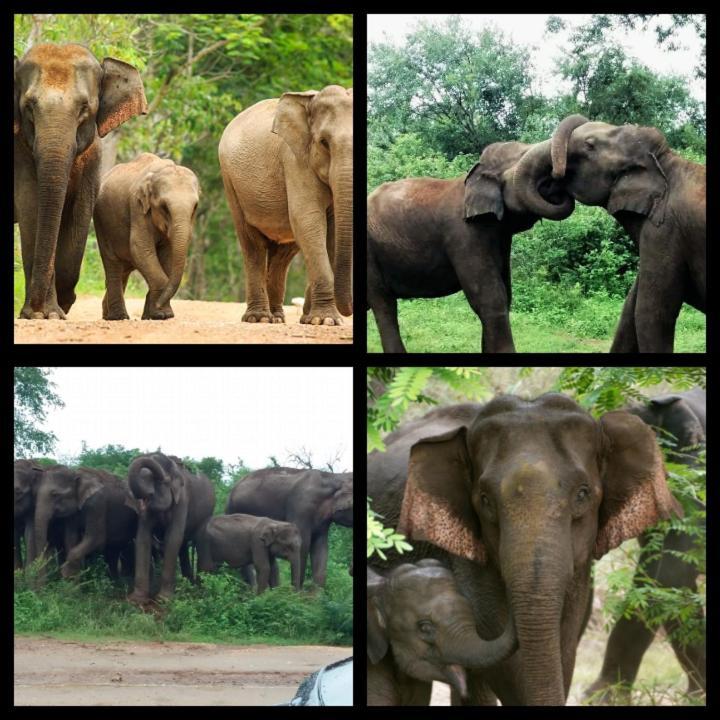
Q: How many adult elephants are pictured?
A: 10